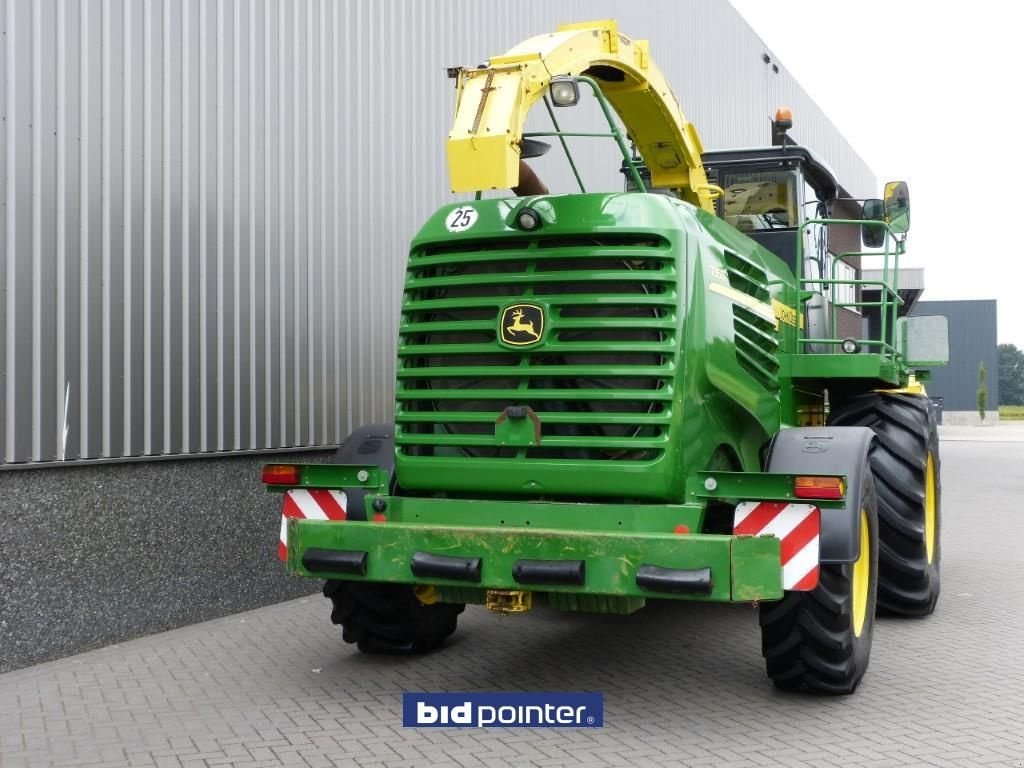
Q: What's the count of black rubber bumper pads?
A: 4